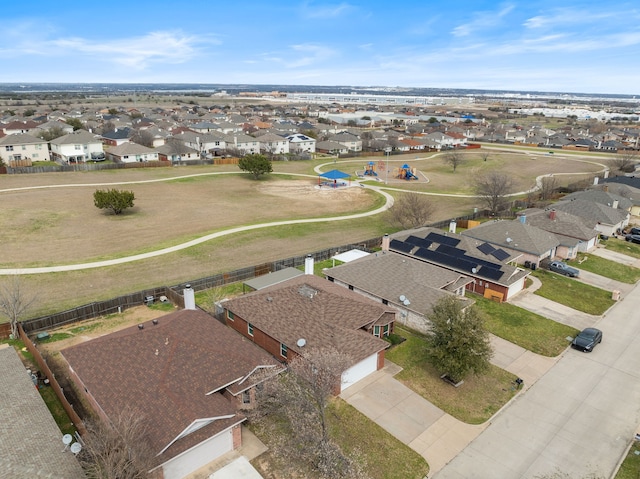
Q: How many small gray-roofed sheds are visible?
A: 1